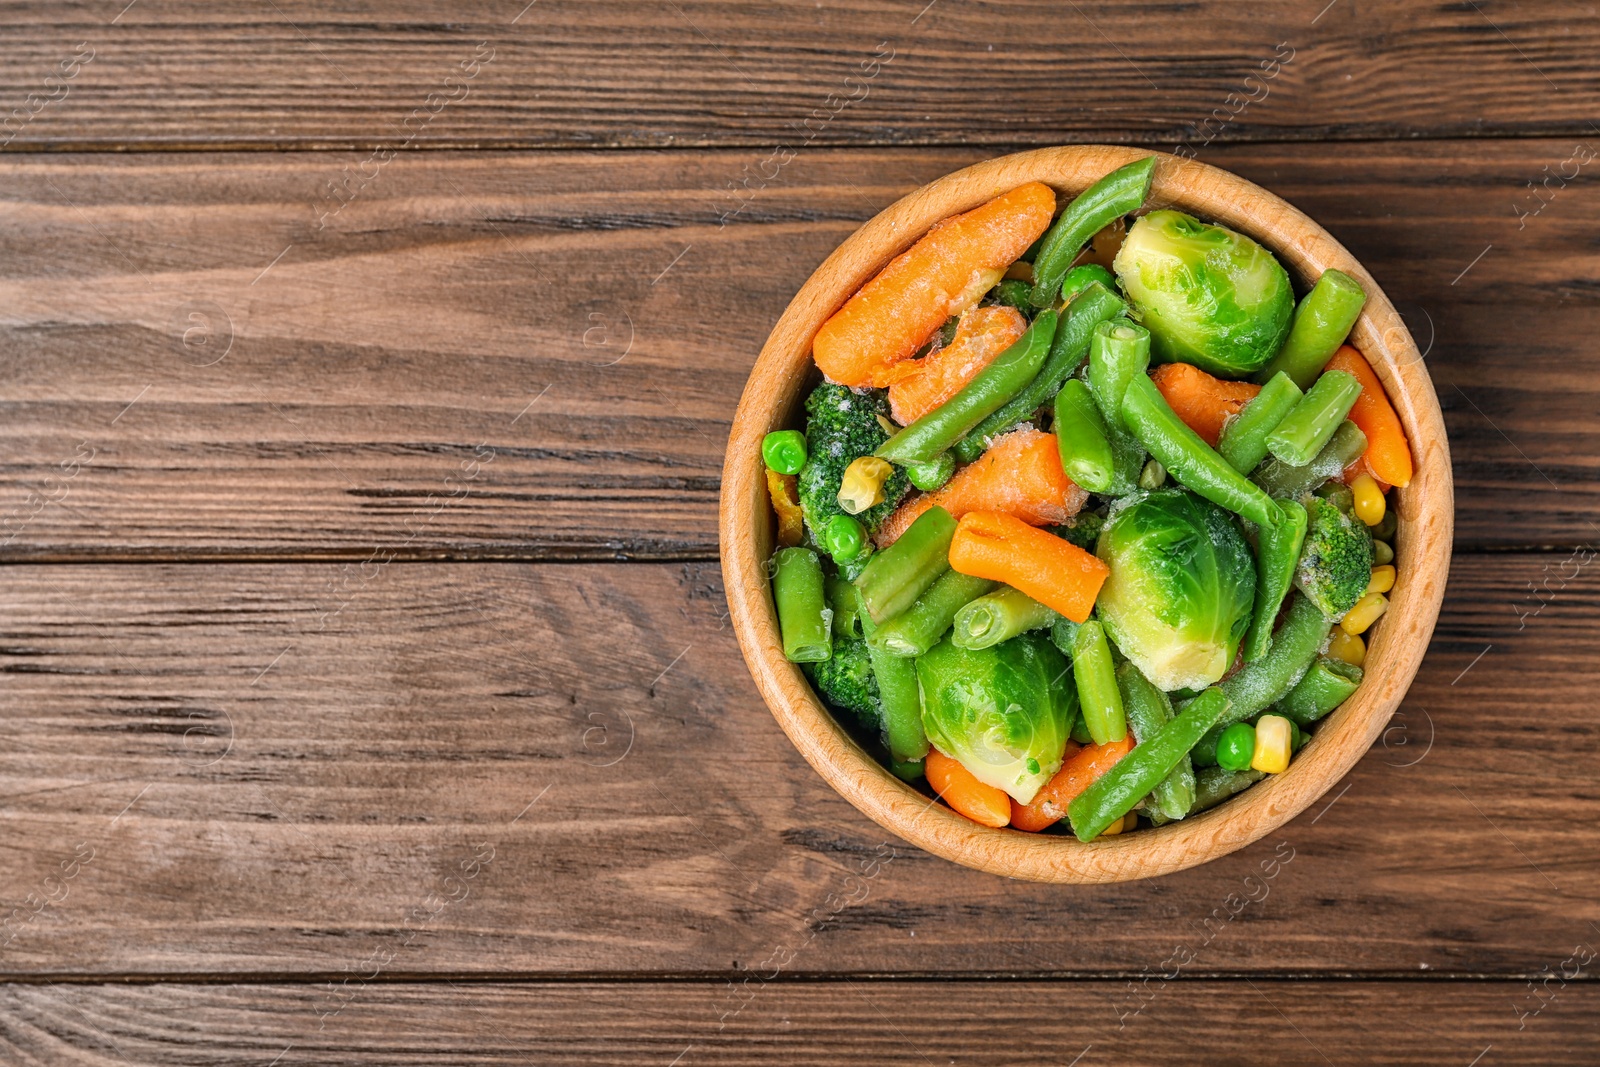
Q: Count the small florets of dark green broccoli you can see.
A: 3